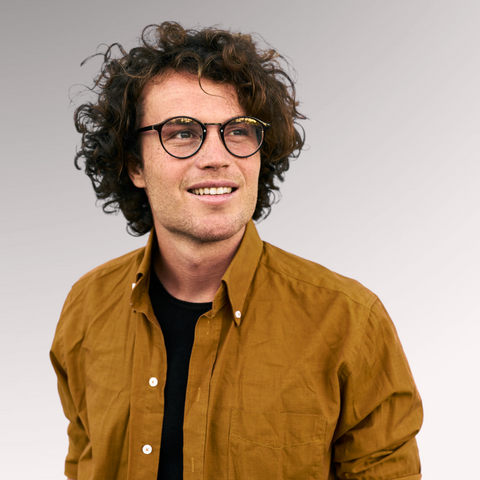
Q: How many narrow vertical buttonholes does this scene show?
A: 3